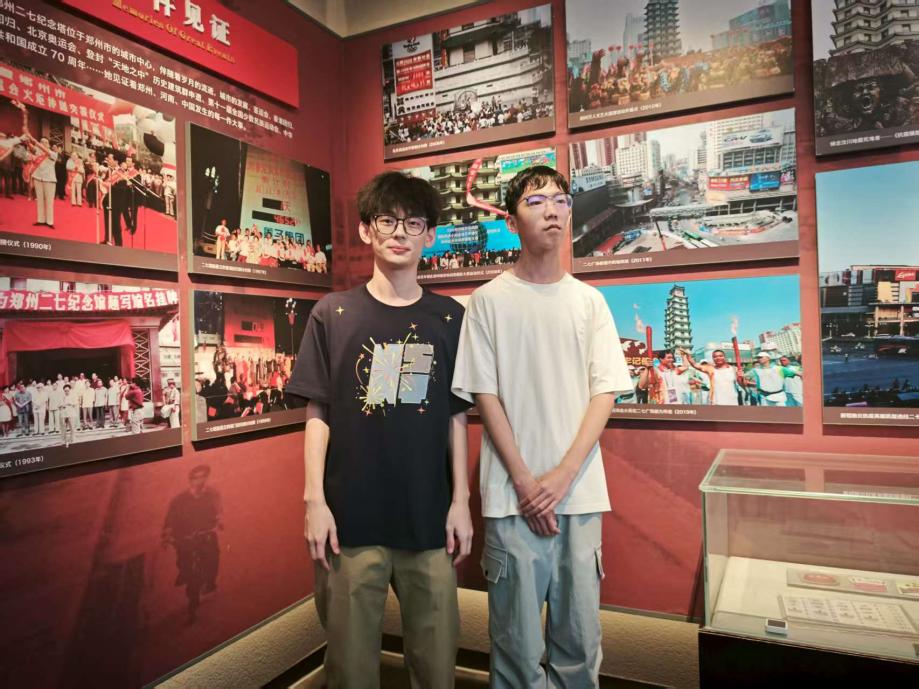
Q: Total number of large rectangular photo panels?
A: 11